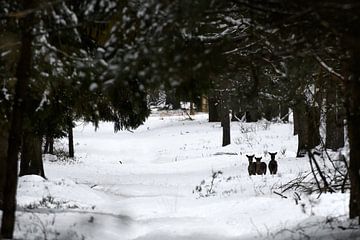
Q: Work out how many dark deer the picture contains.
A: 3